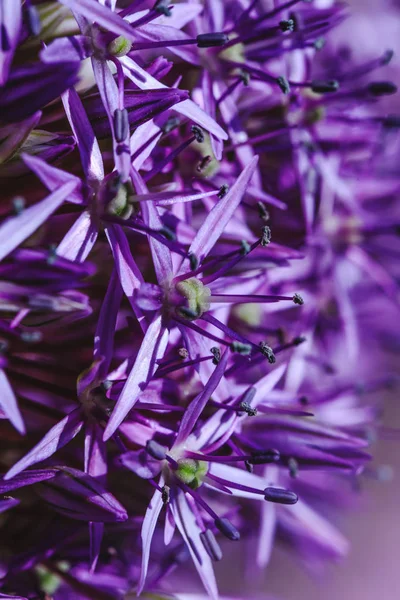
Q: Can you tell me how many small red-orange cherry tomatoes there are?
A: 0